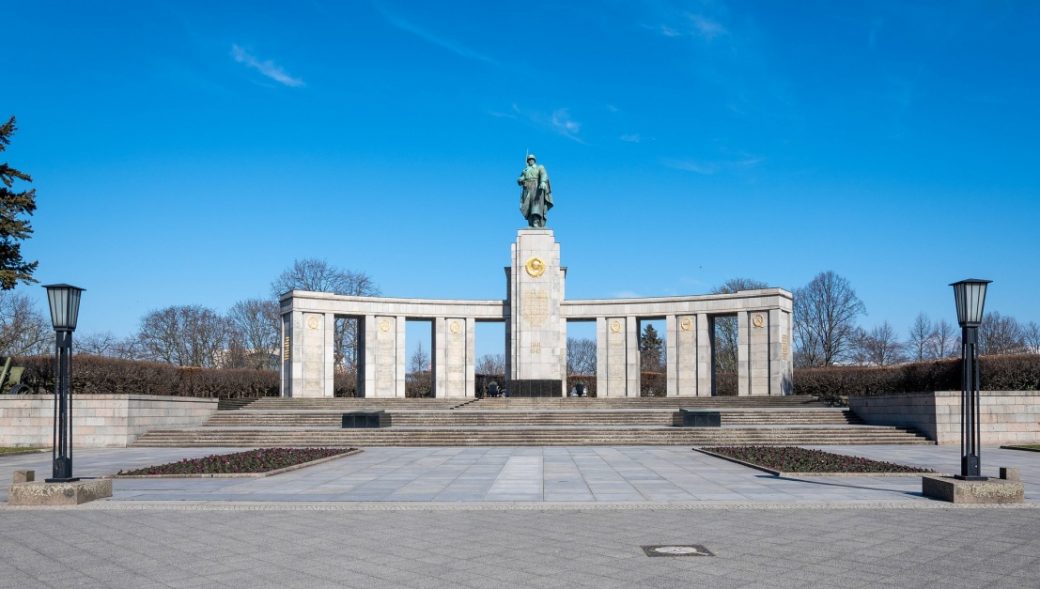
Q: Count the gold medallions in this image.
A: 7